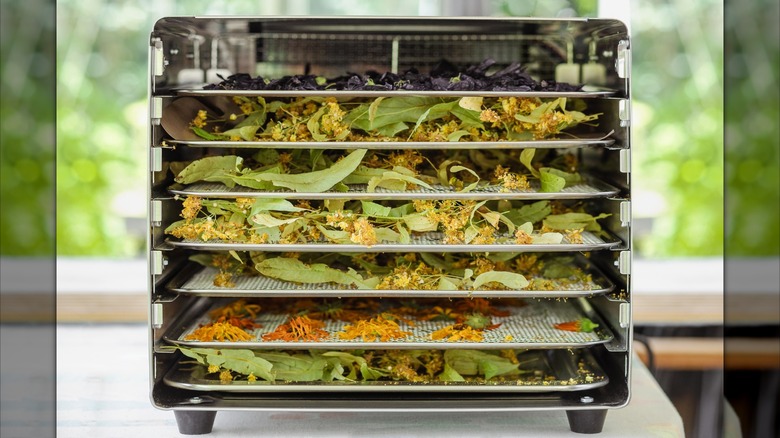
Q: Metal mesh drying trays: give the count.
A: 7